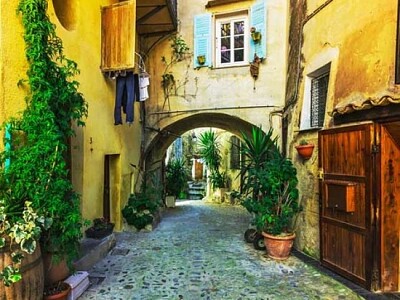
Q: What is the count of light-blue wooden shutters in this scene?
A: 2